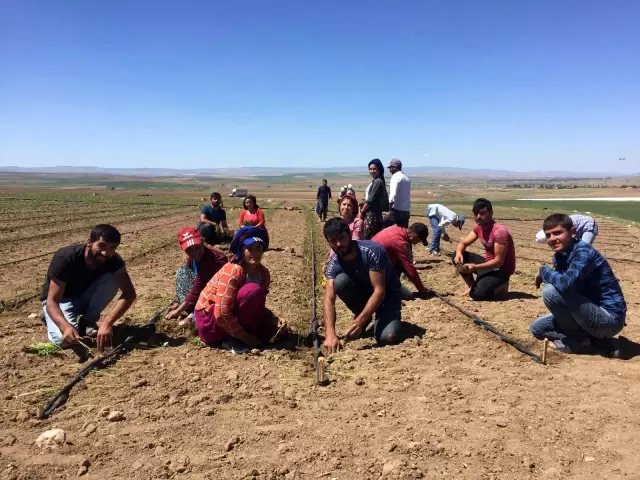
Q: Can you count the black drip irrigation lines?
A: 3